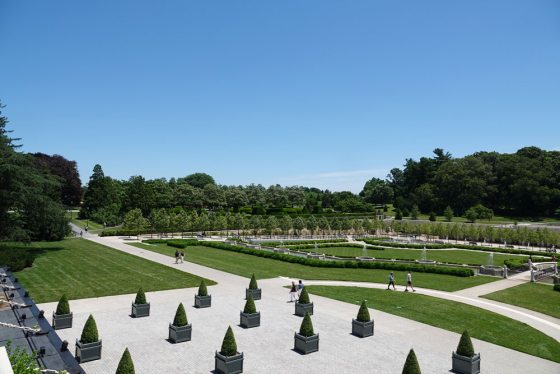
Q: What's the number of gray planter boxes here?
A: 12